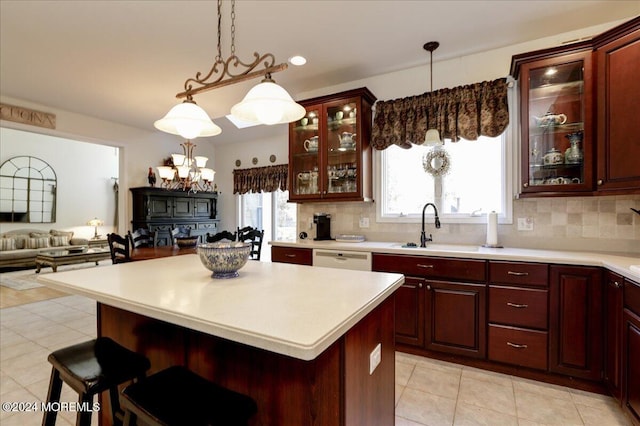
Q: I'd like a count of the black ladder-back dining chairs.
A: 6